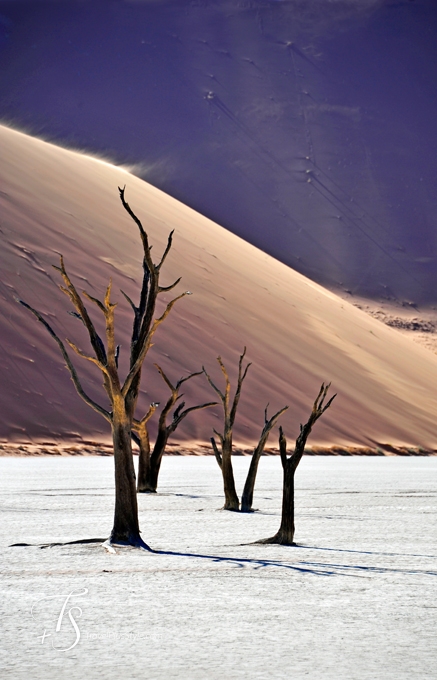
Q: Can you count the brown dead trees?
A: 4